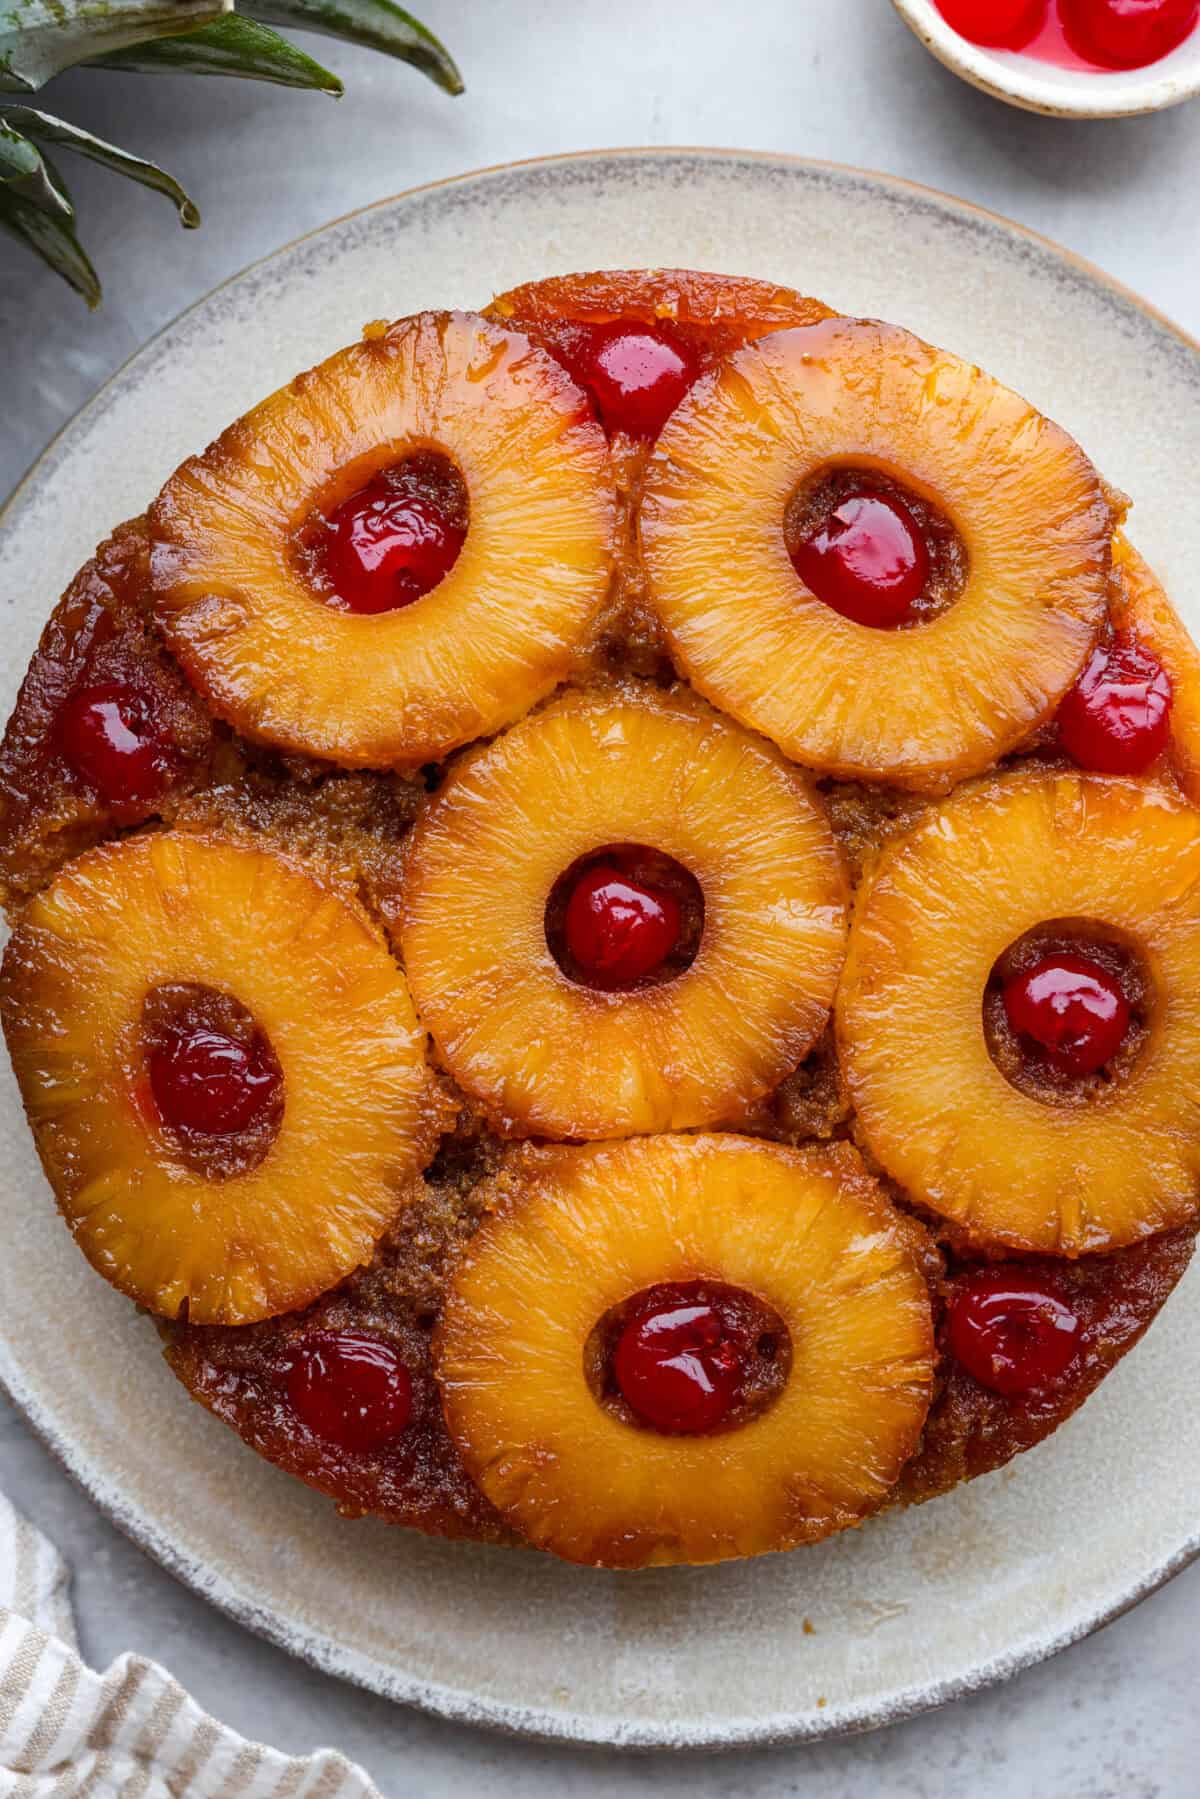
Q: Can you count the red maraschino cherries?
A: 13